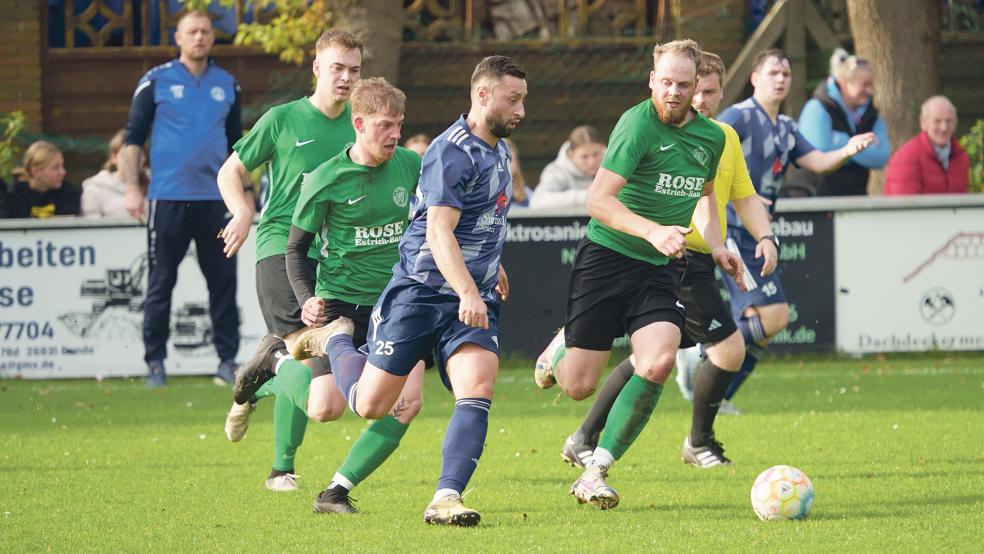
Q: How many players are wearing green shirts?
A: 3